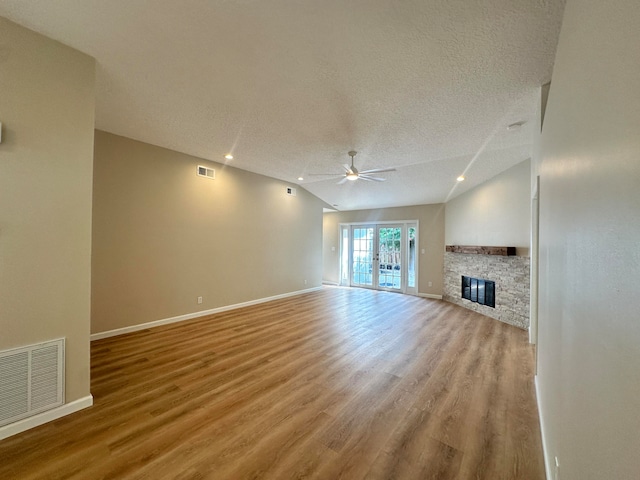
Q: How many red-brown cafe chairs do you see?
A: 0